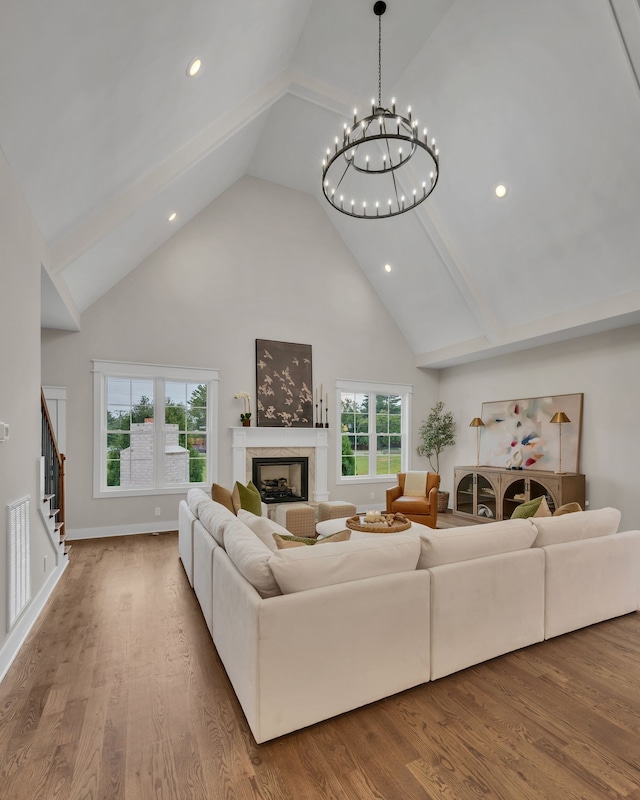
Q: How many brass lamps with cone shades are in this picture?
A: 2